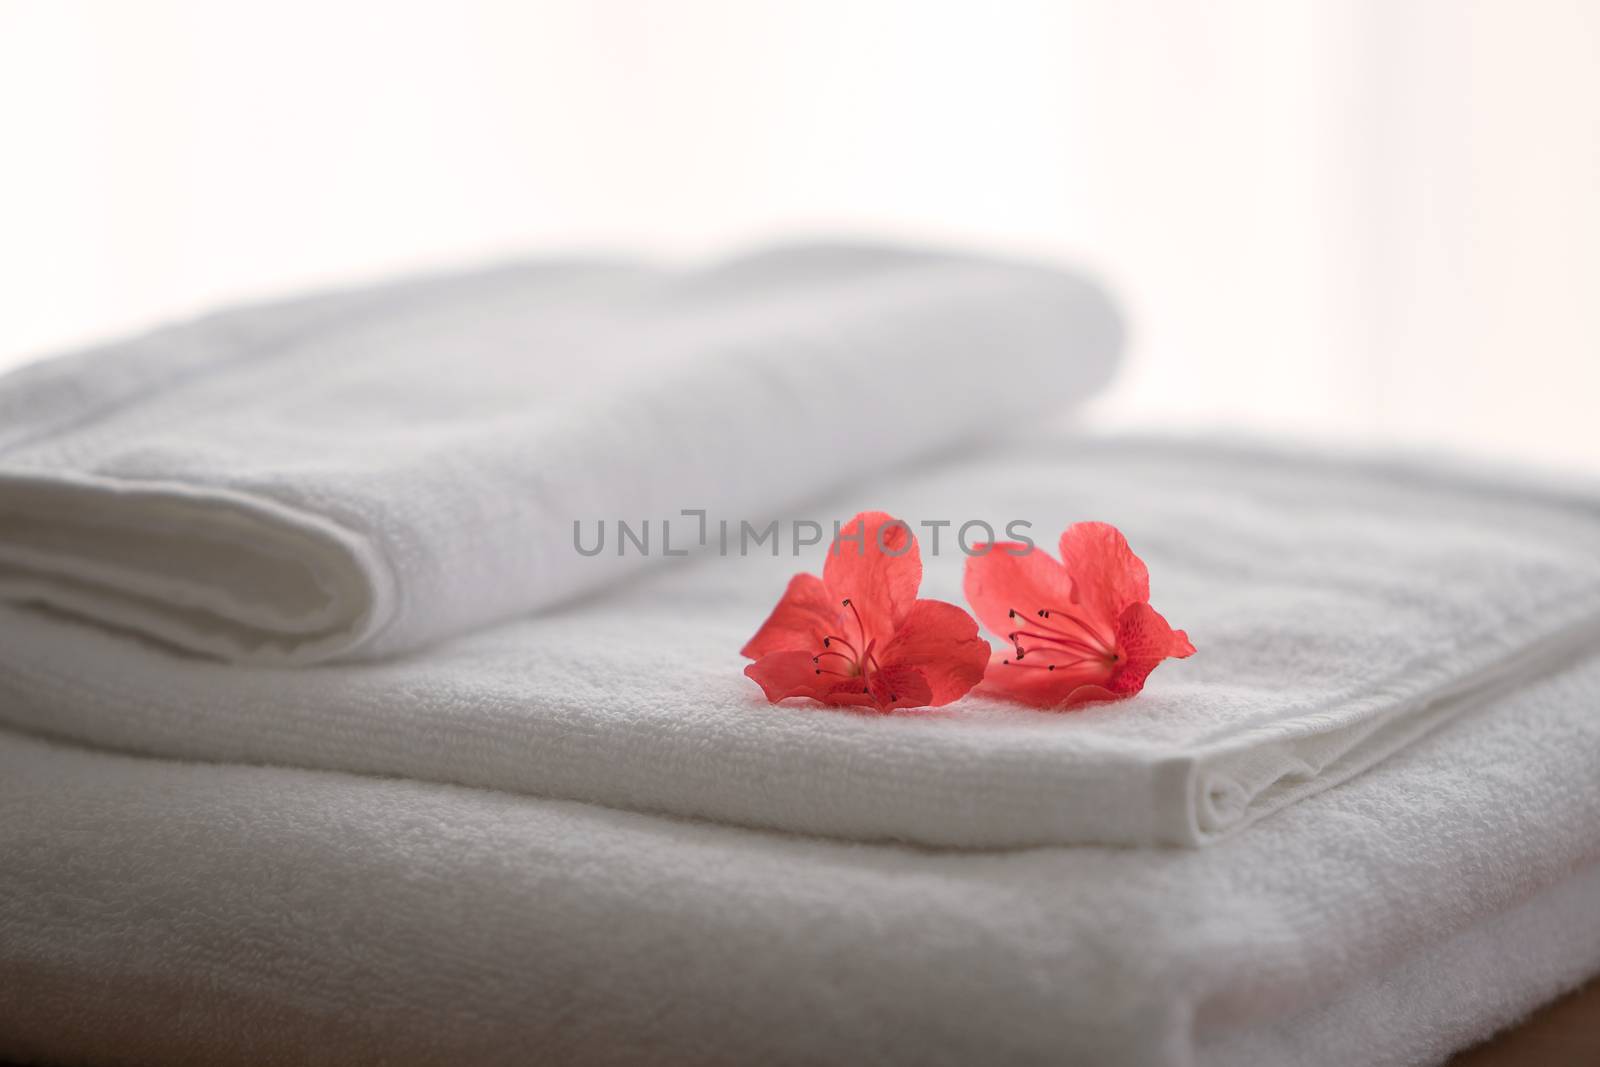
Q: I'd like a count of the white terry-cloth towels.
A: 3